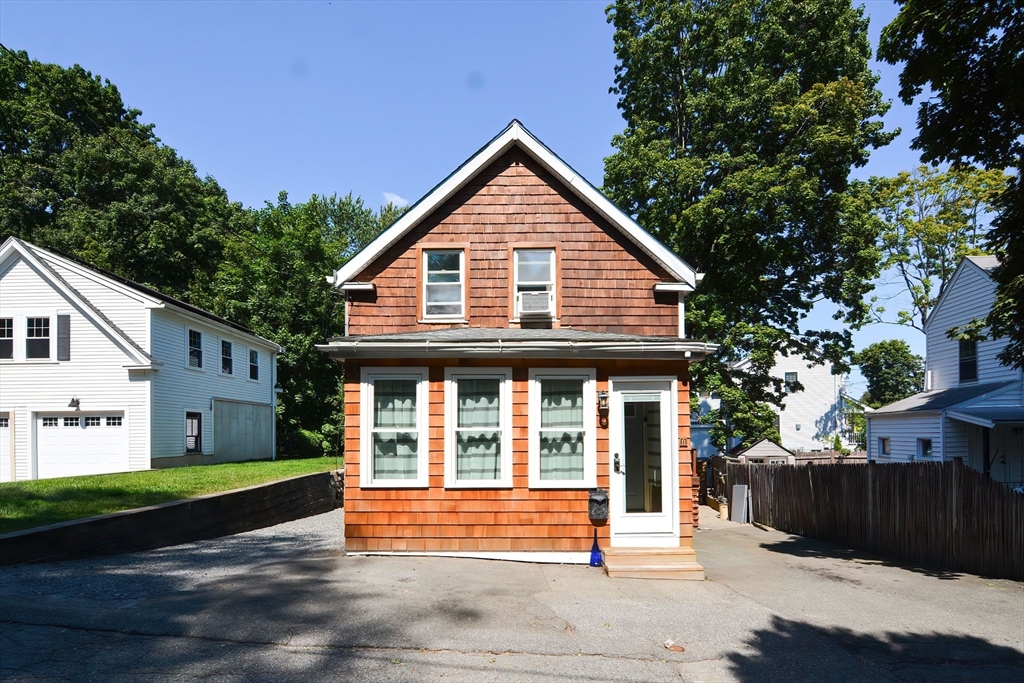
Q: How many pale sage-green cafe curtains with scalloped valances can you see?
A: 3